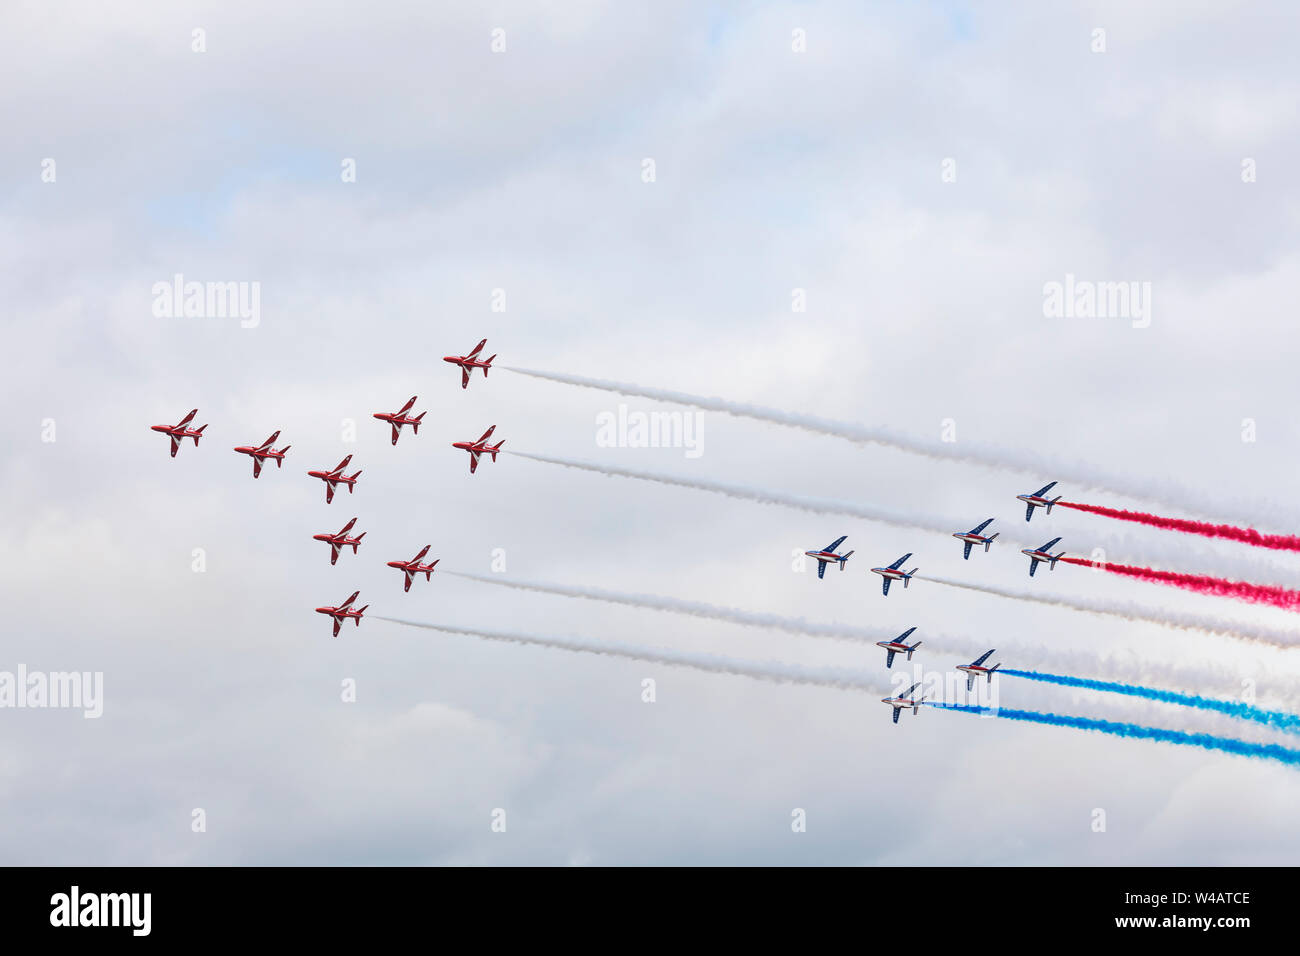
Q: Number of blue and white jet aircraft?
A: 8